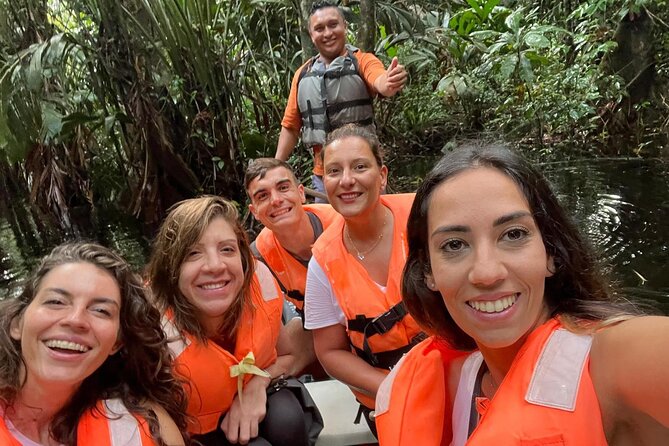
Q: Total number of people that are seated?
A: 5